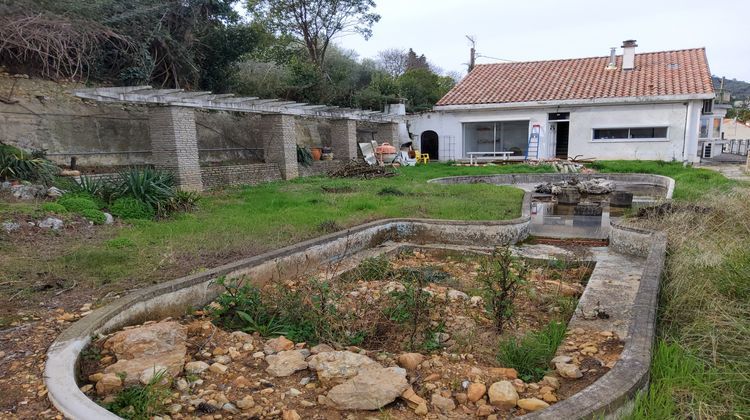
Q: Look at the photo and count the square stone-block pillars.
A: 4